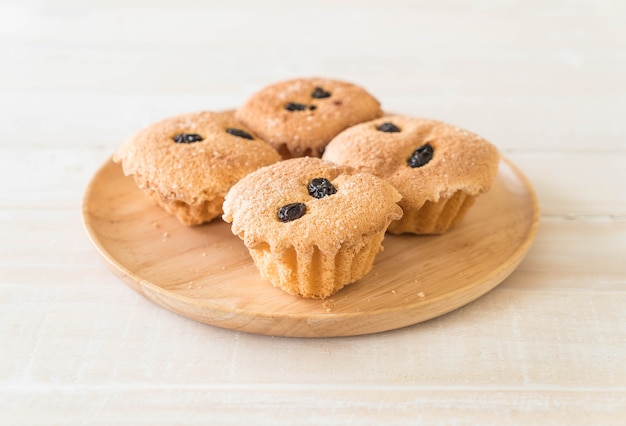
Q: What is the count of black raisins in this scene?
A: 8